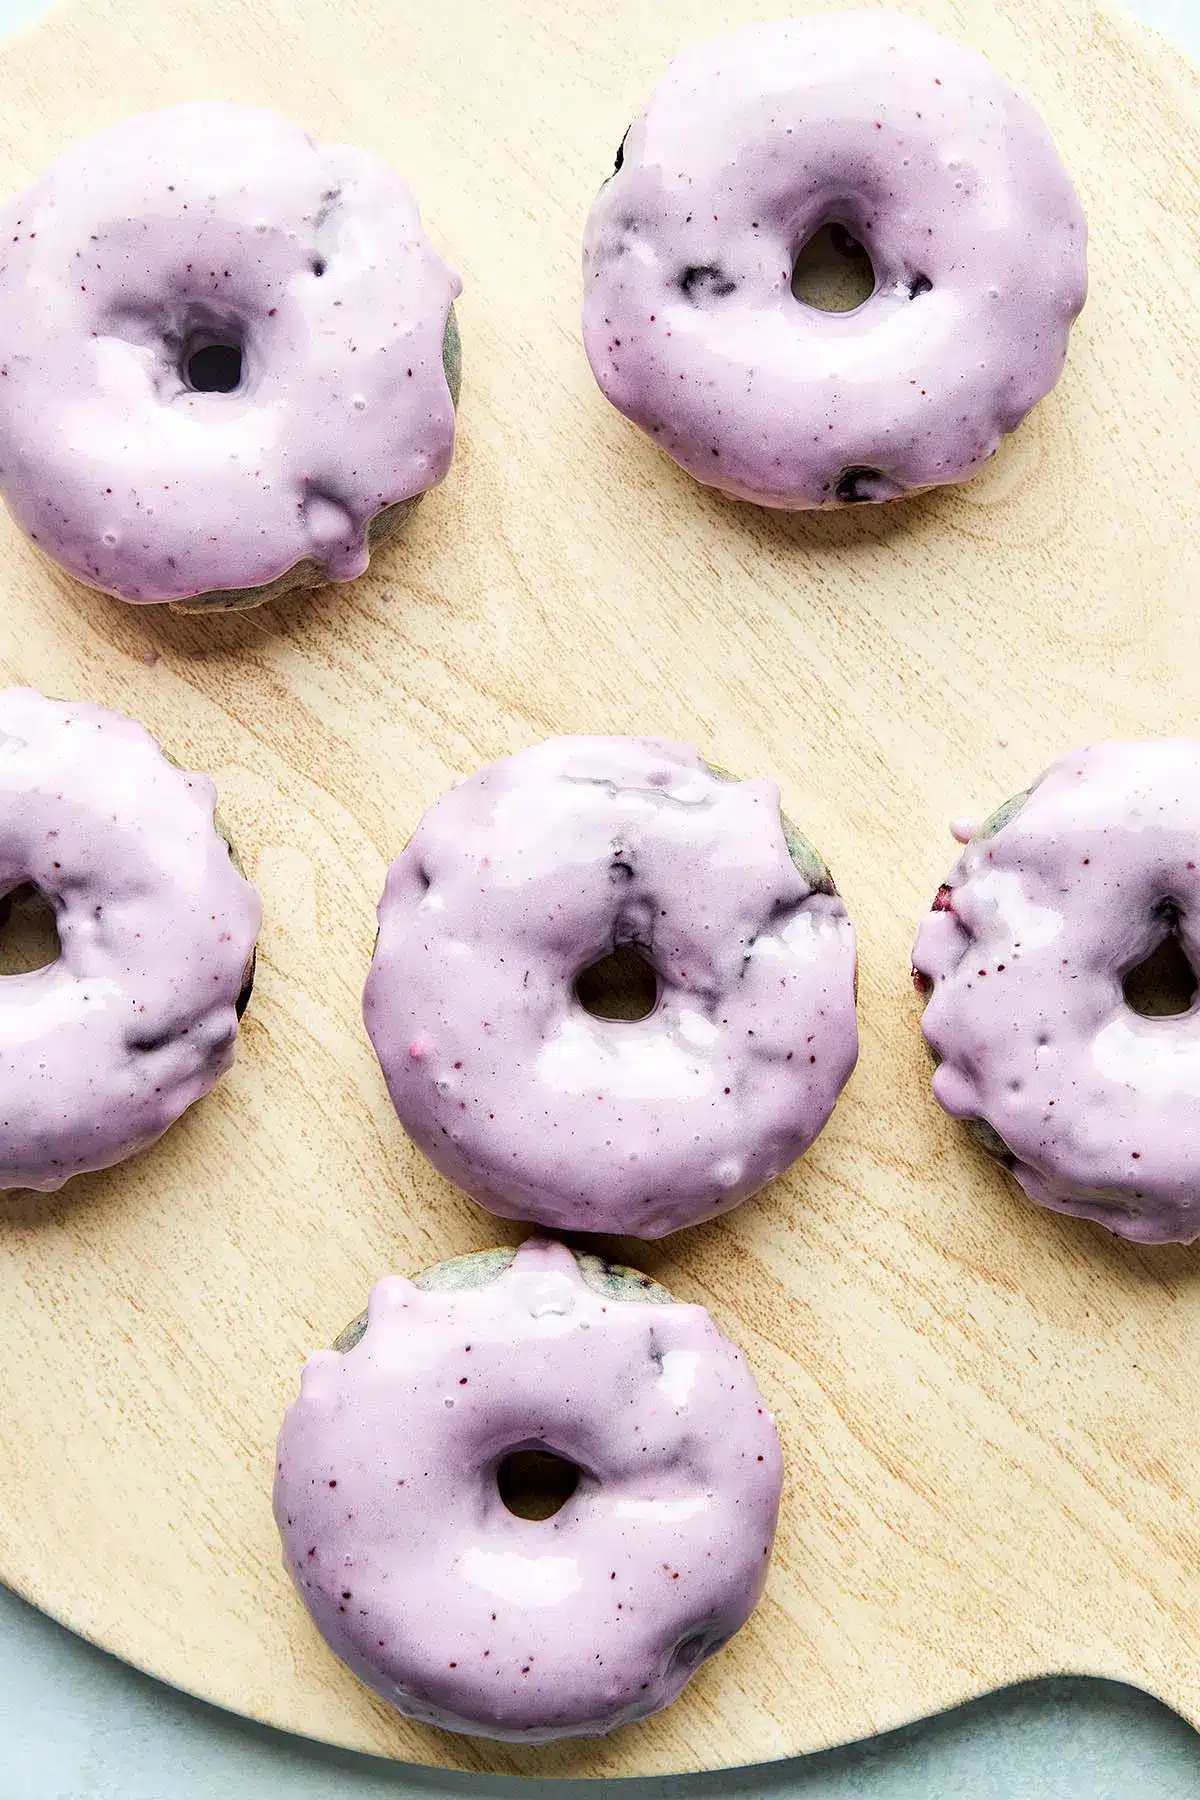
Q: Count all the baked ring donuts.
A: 6